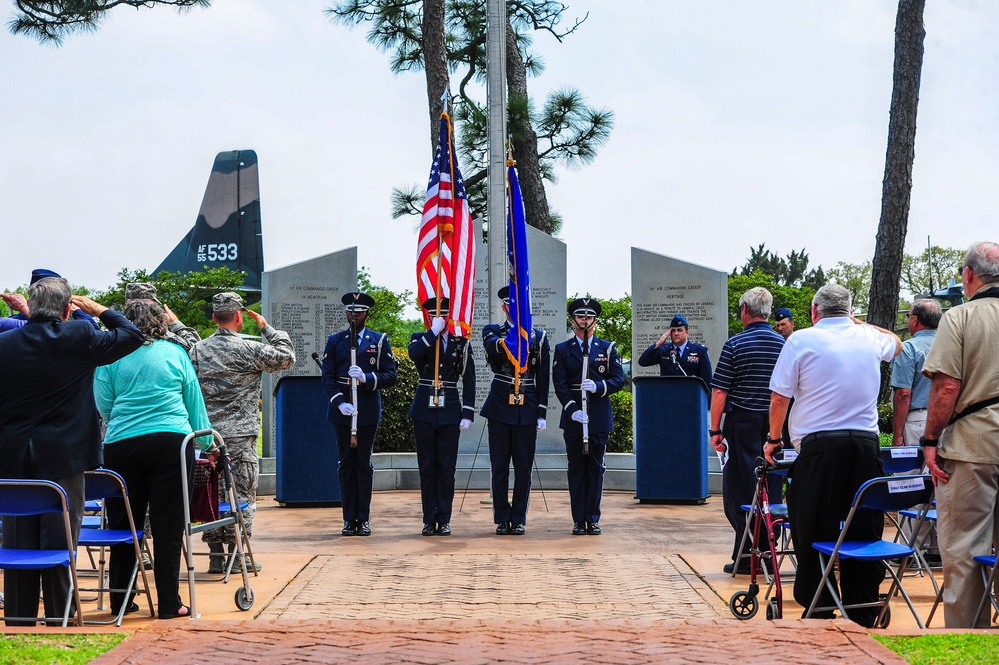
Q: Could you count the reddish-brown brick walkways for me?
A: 1